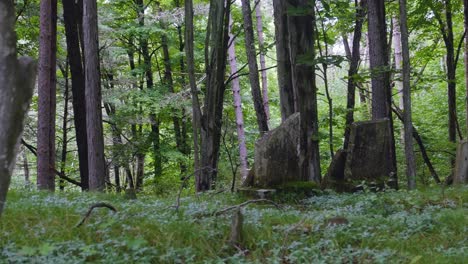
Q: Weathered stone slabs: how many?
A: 2